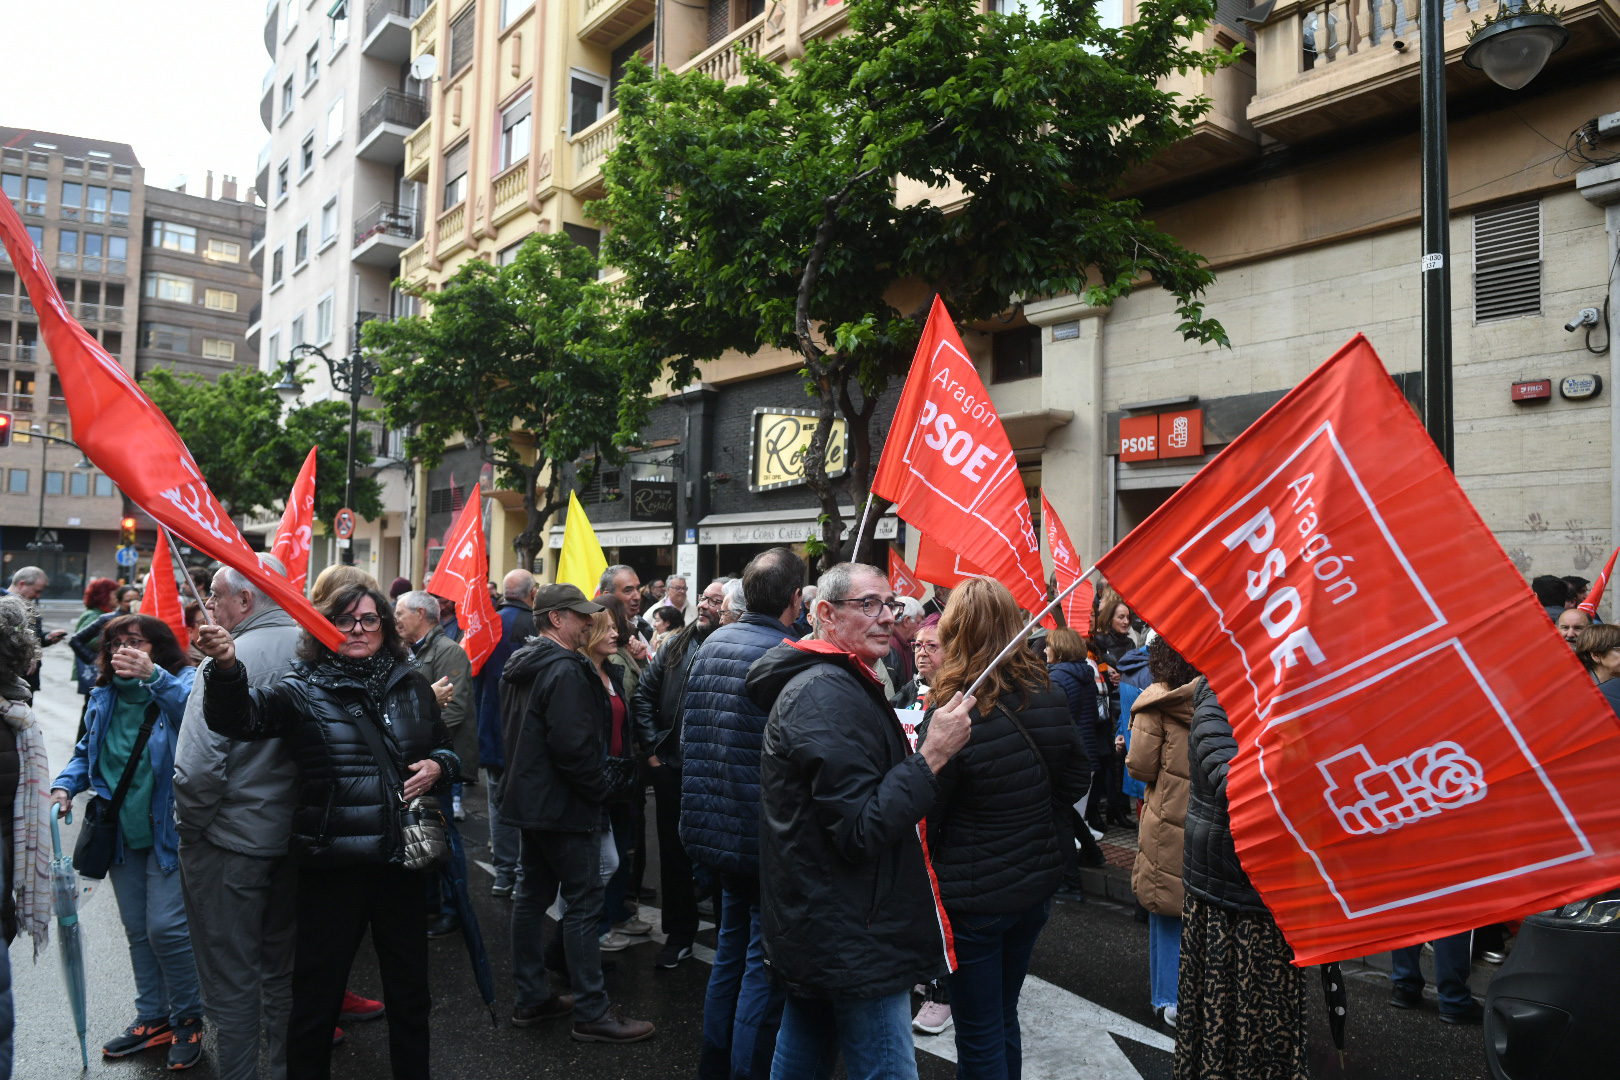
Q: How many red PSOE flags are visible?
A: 10